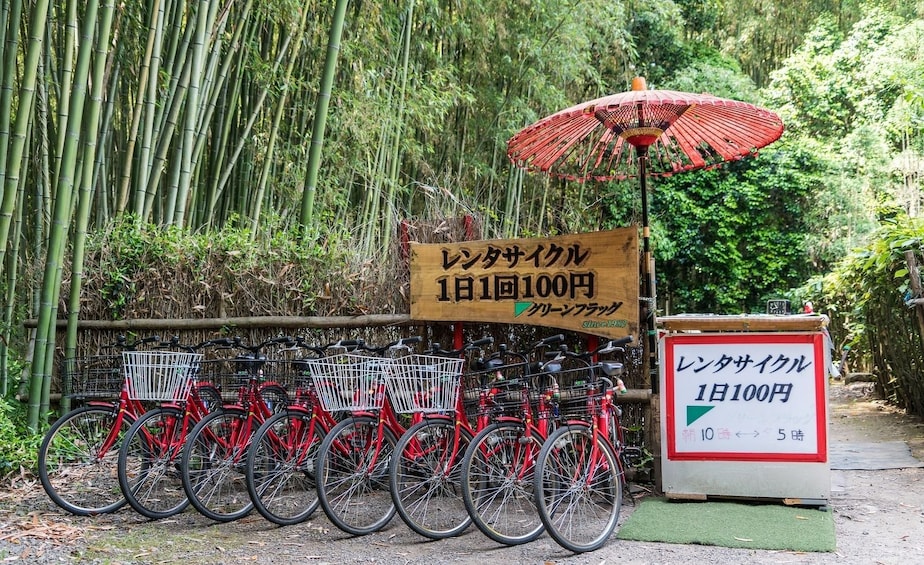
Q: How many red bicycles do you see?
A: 8